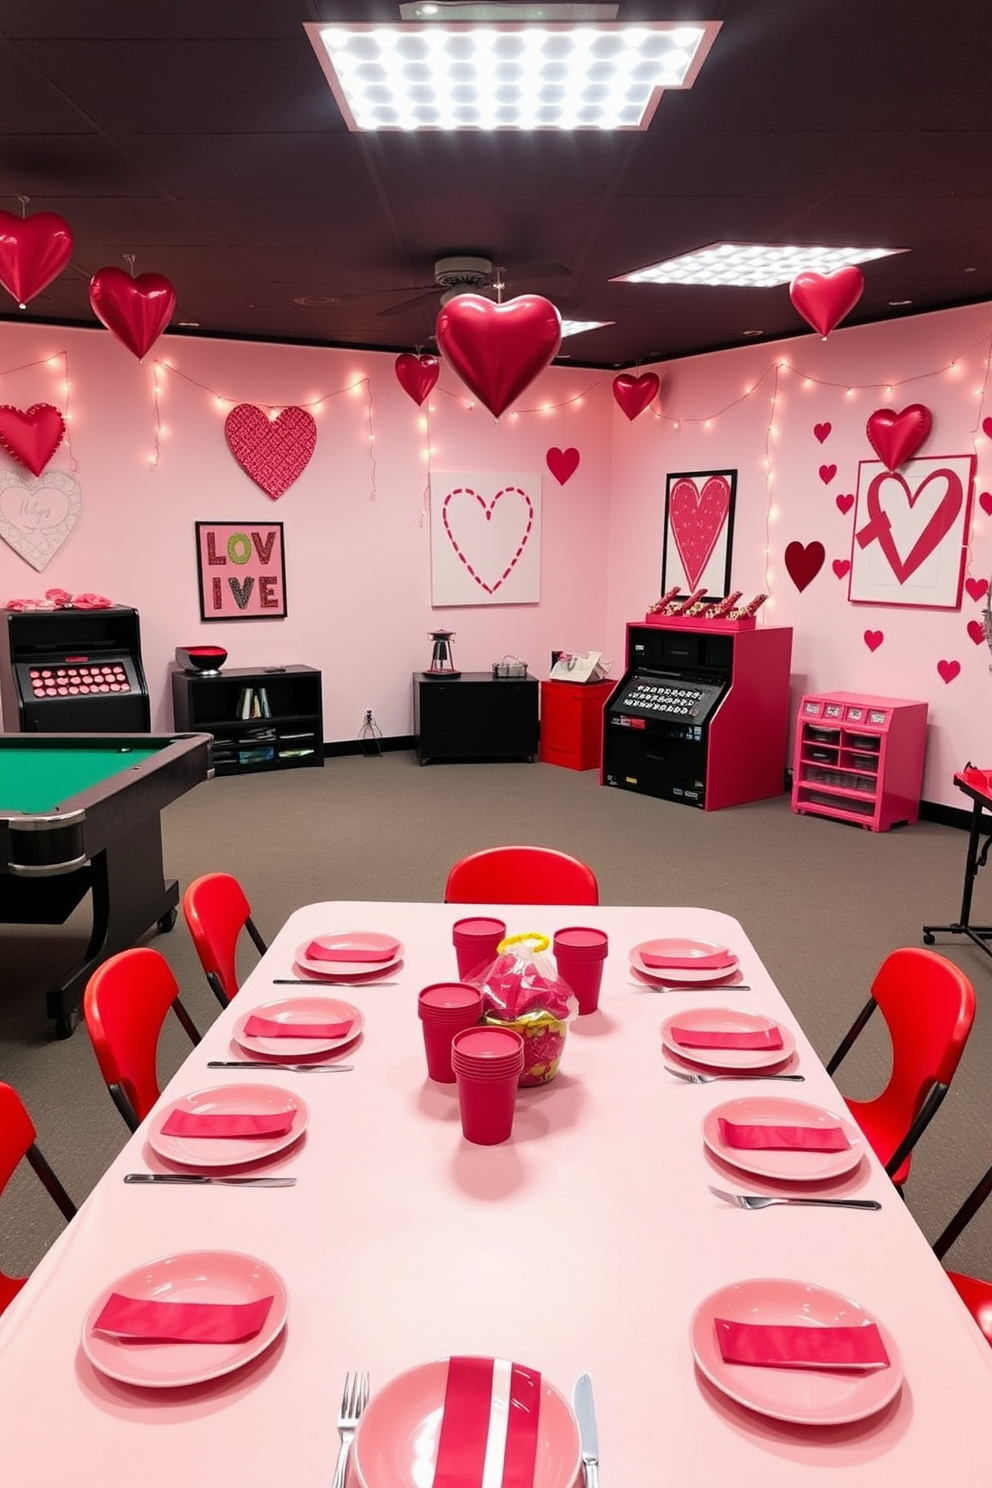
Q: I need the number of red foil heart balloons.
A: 8